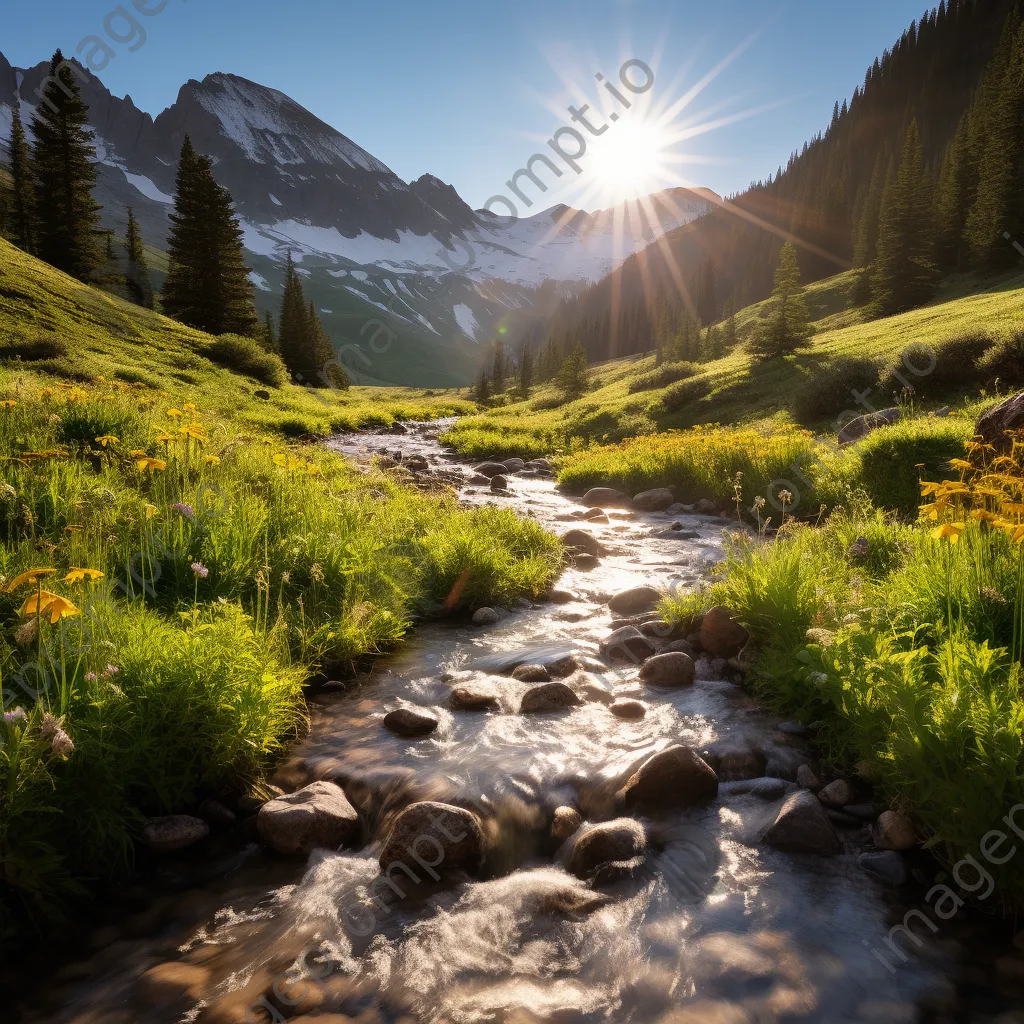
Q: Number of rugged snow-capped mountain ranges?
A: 1